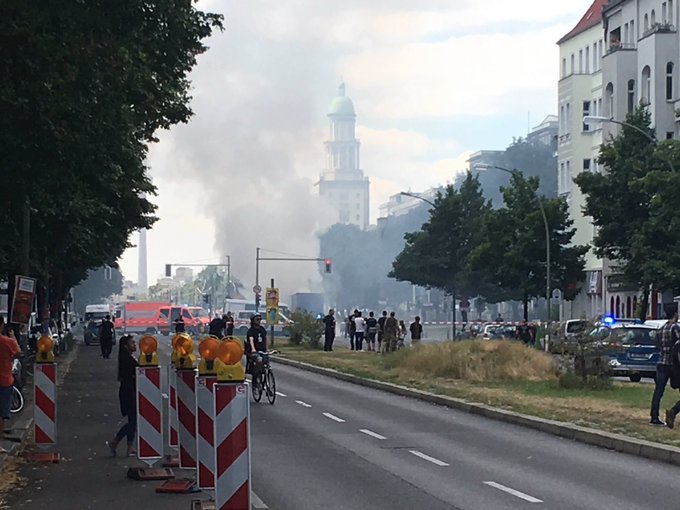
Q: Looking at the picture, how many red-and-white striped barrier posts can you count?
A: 6